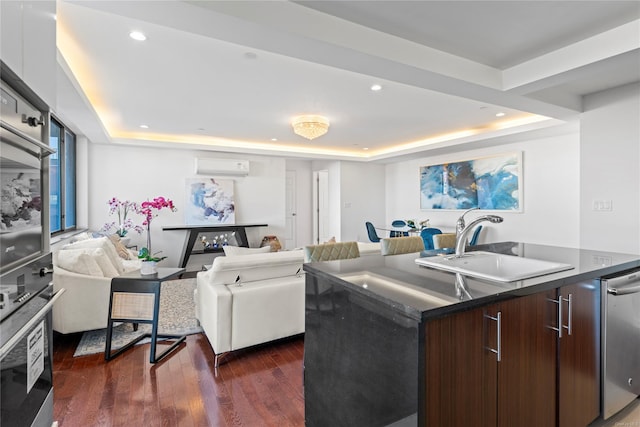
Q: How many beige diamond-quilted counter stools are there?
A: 3